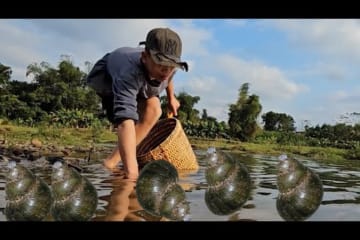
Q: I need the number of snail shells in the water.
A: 5